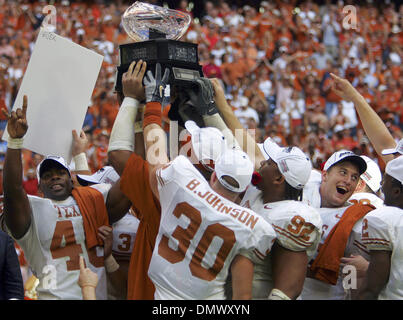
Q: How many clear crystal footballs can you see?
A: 1